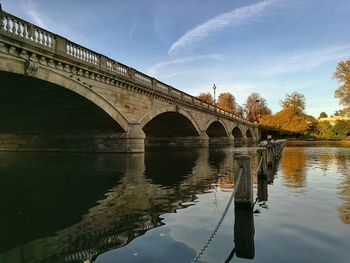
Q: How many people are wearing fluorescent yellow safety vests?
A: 0